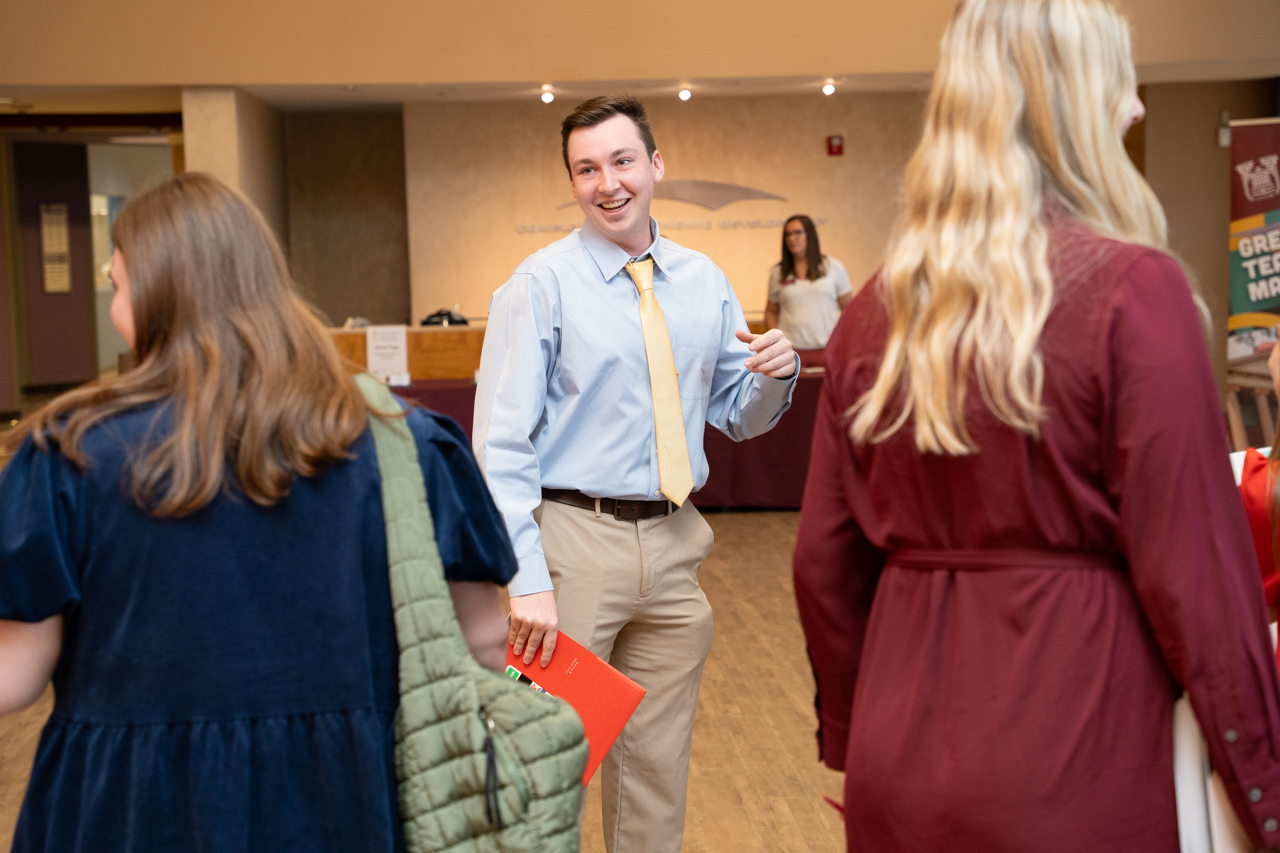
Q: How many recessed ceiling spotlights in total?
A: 3